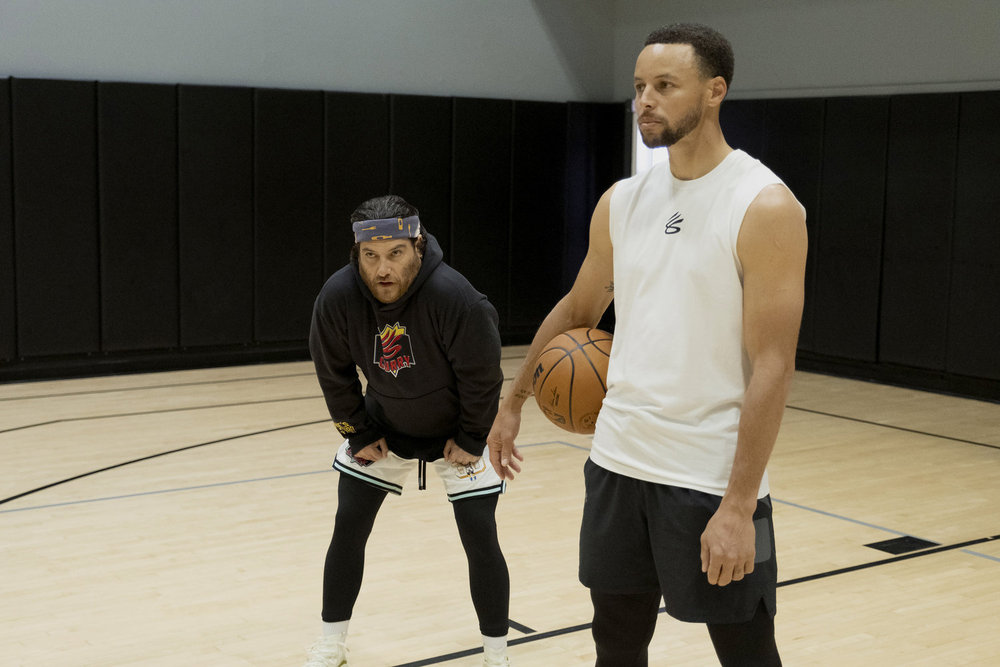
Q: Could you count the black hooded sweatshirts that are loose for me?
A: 1